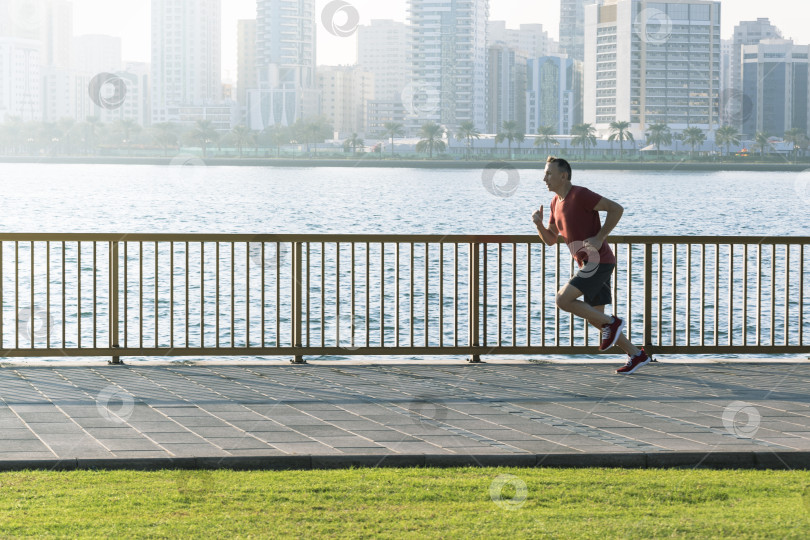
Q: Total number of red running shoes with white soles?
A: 2